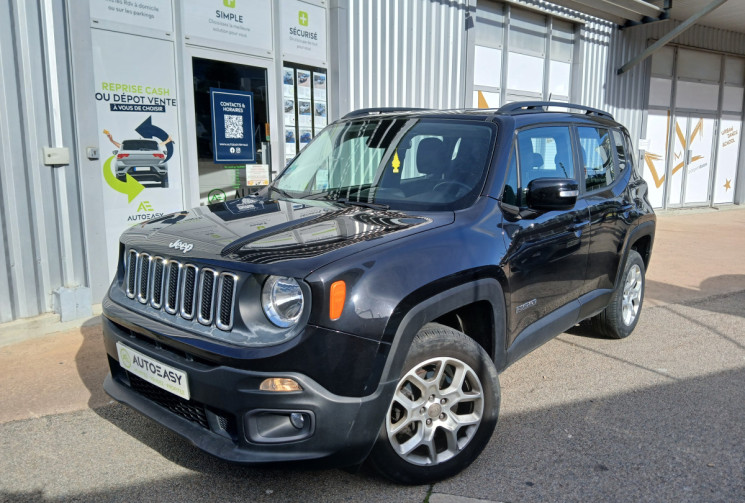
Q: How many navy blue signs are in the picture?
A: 1